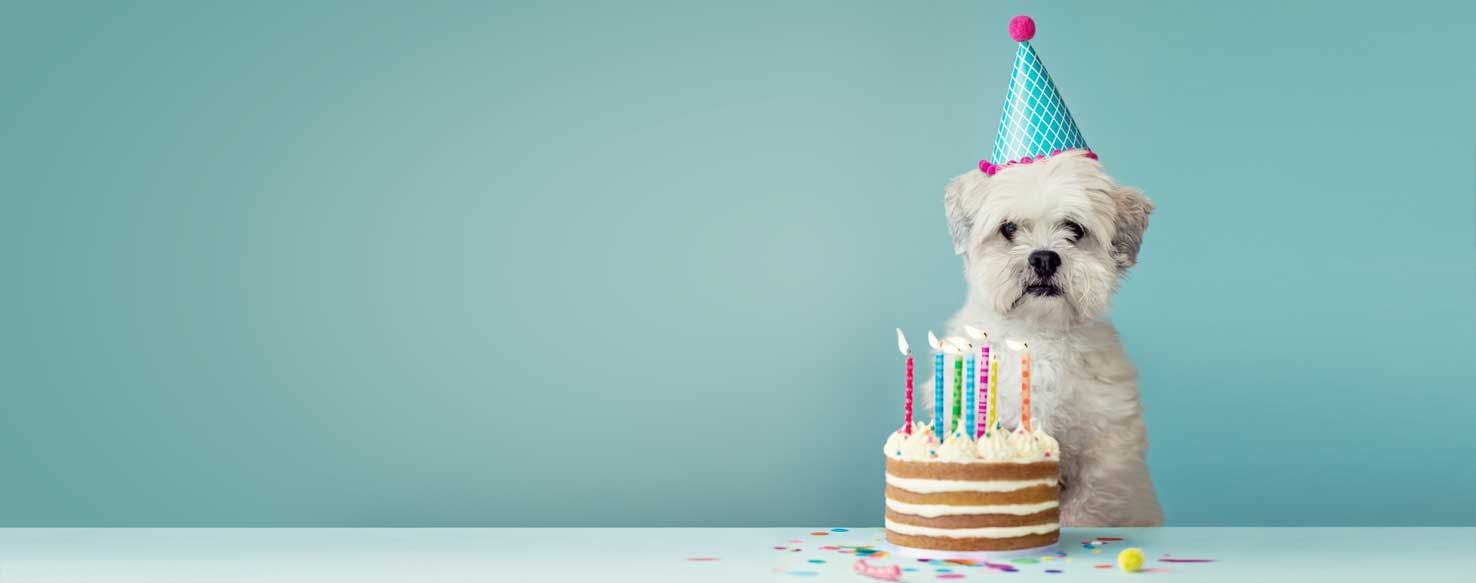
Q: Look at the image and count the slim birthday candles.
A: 7